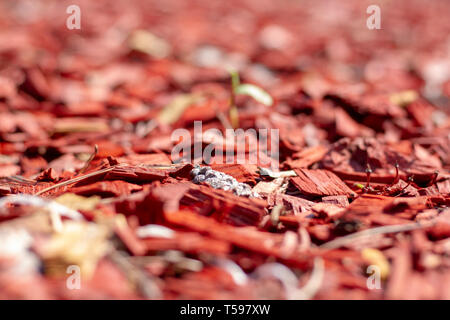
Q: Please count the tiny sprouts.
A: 1